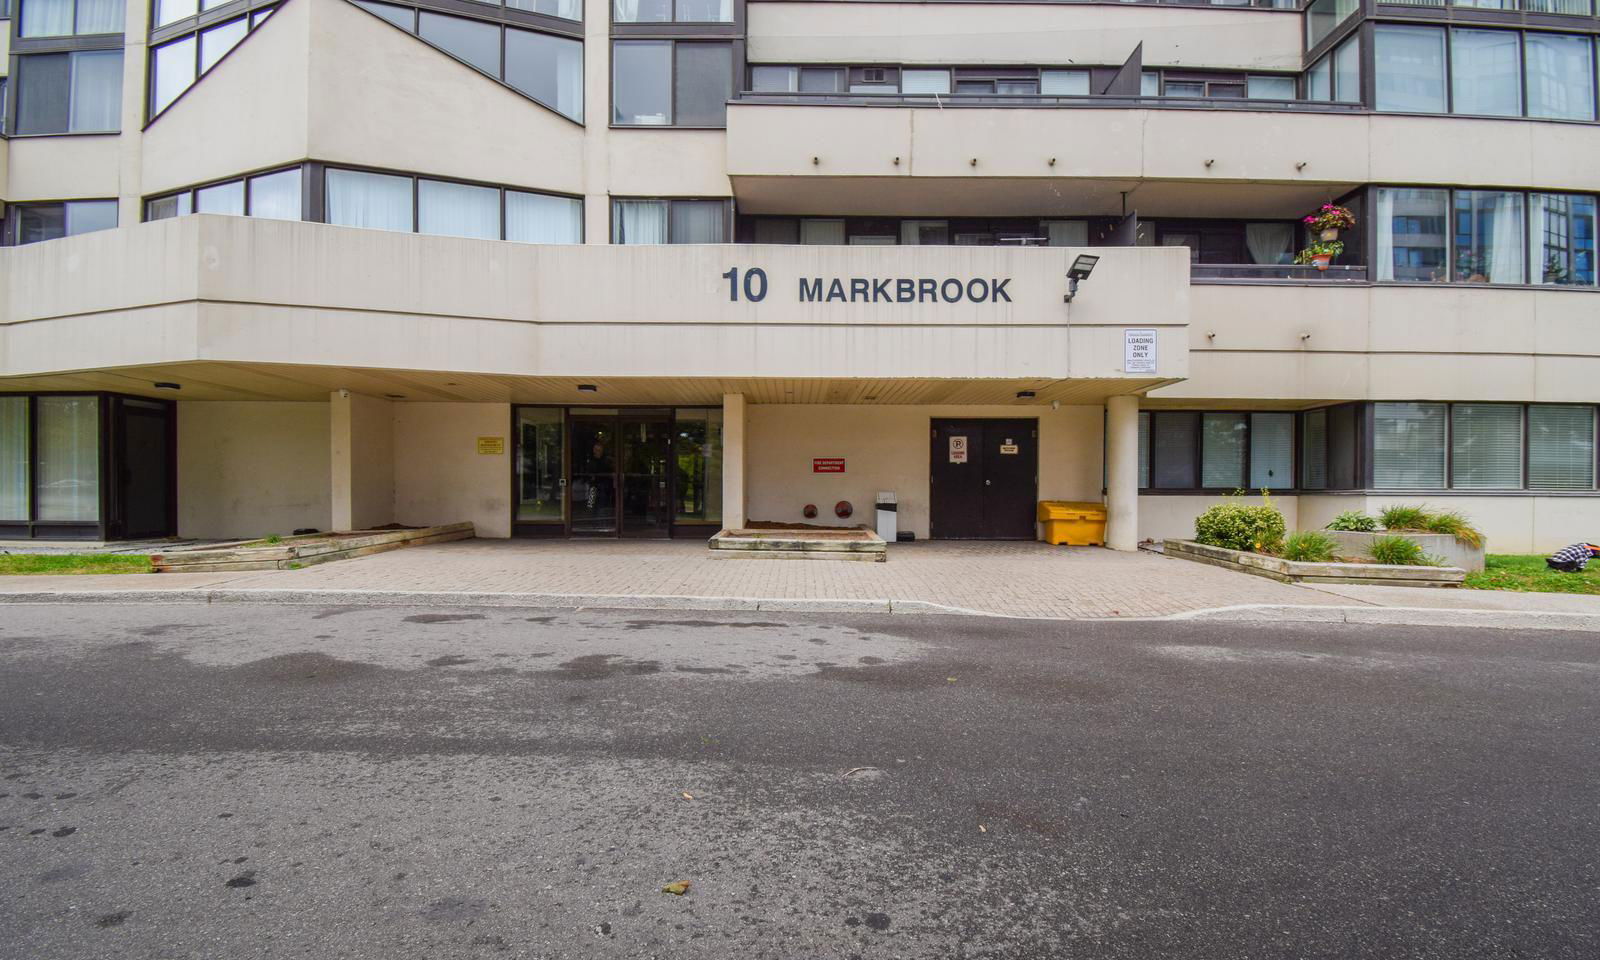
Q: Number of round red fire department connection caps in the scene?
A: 2